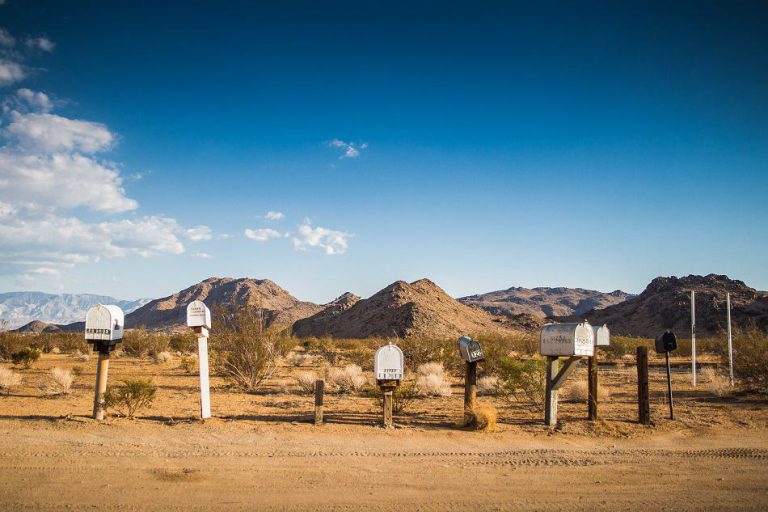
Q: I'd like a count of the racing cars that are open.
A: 0